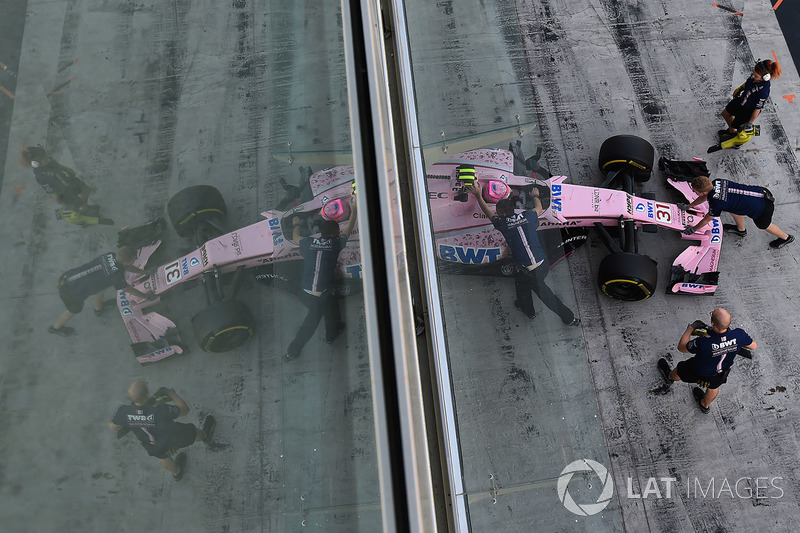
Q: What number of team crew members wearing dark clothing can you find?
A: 4